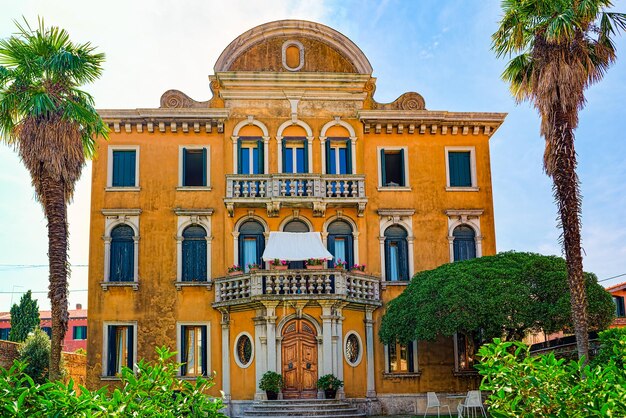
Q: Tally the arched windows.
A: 10